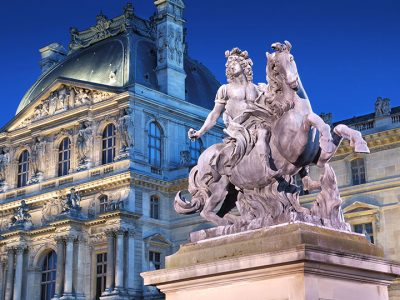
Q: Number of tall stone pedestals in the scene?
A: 1